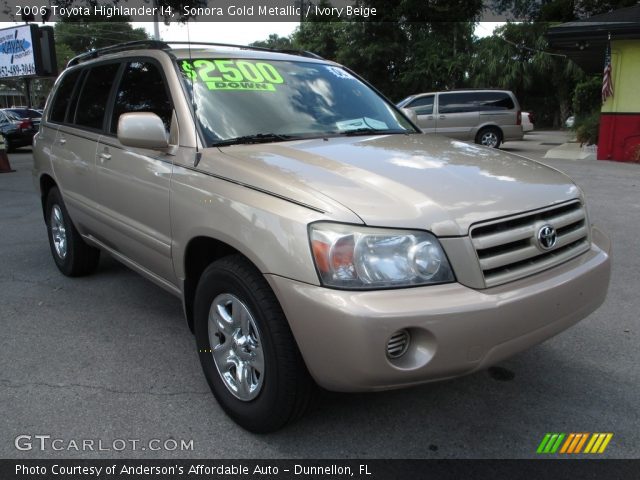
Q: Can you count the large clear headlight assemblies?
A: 1